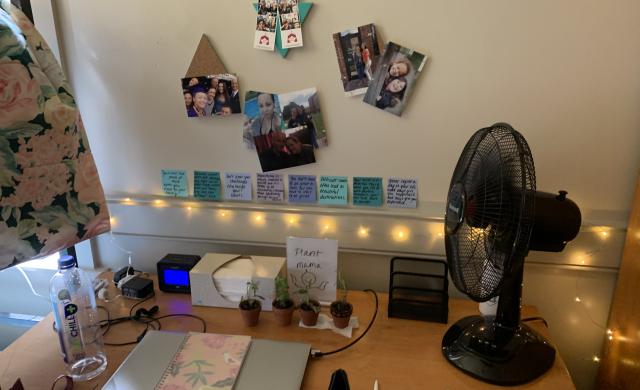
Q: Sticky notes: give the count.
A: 8